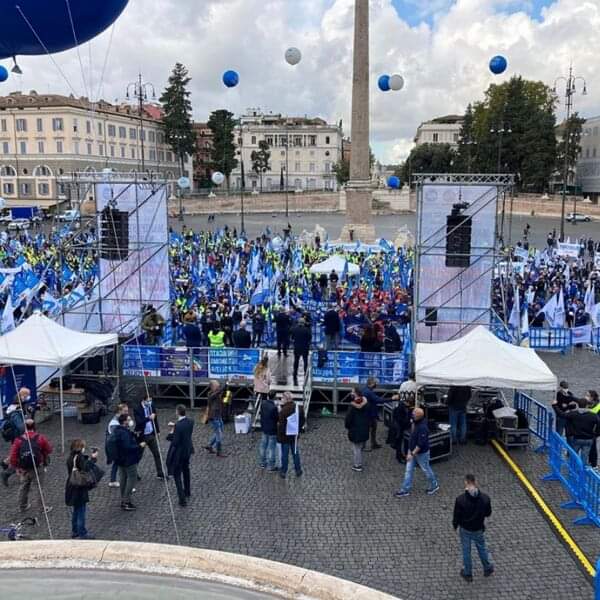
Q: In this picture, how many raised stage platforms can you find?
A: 1